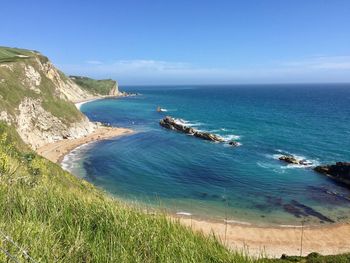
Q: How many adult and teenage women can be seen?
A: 0